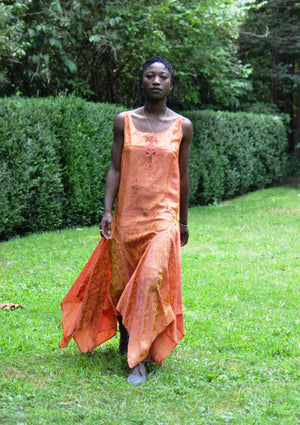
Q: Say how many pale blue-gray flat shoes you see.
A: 1